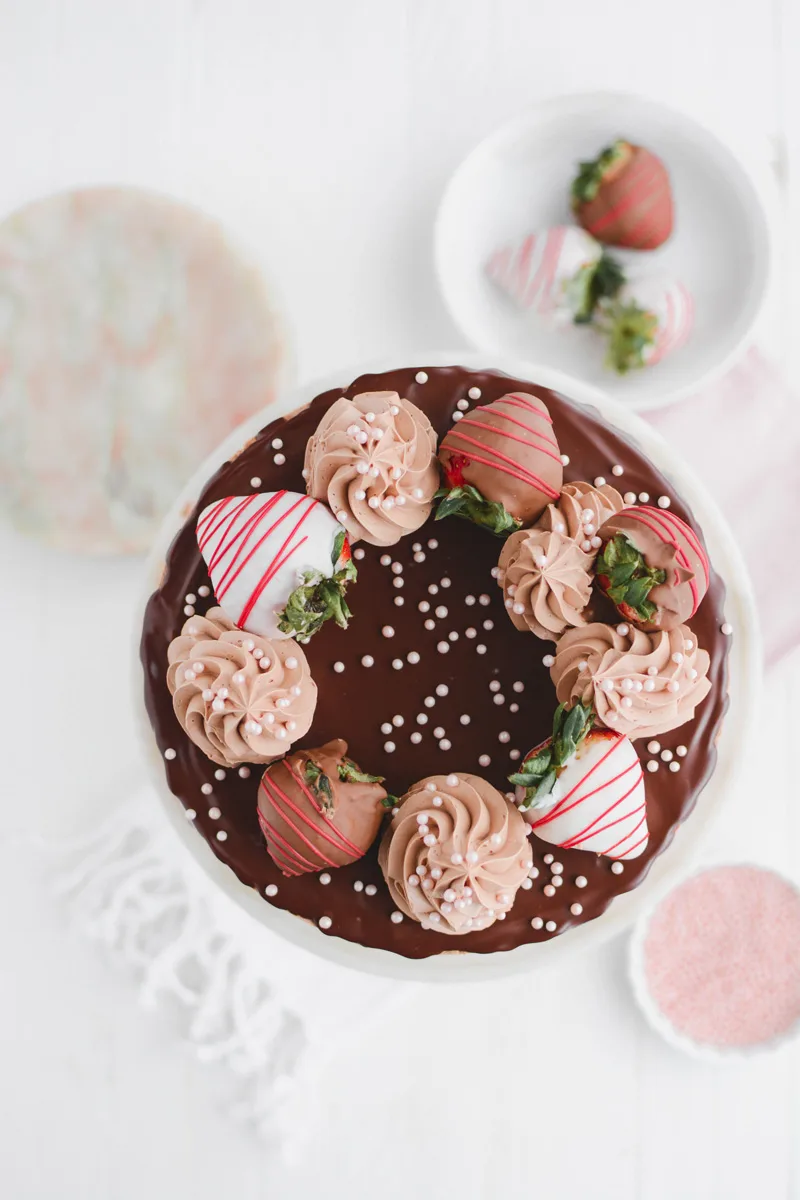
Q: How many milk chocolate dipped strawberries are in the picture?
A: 4